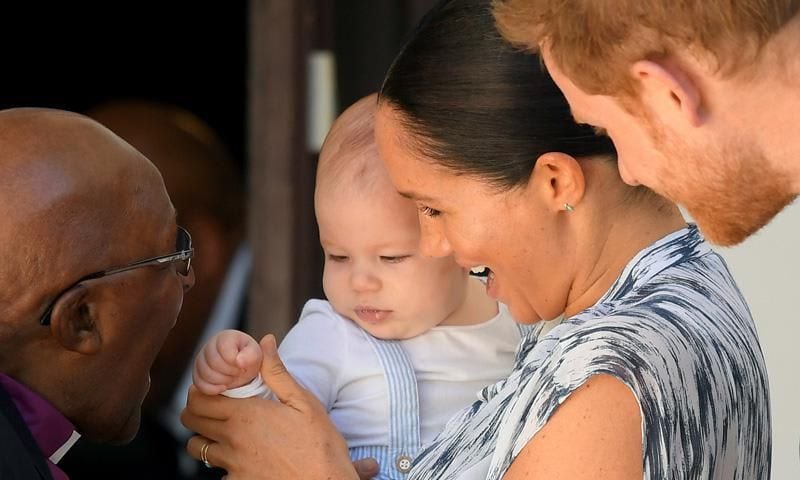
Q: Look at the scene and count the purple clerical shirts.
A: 1